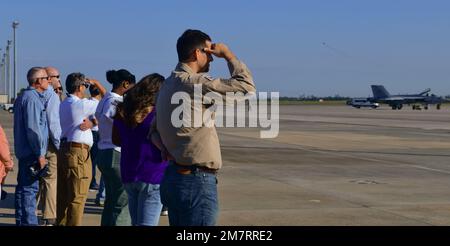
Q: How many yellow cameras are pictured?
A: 0